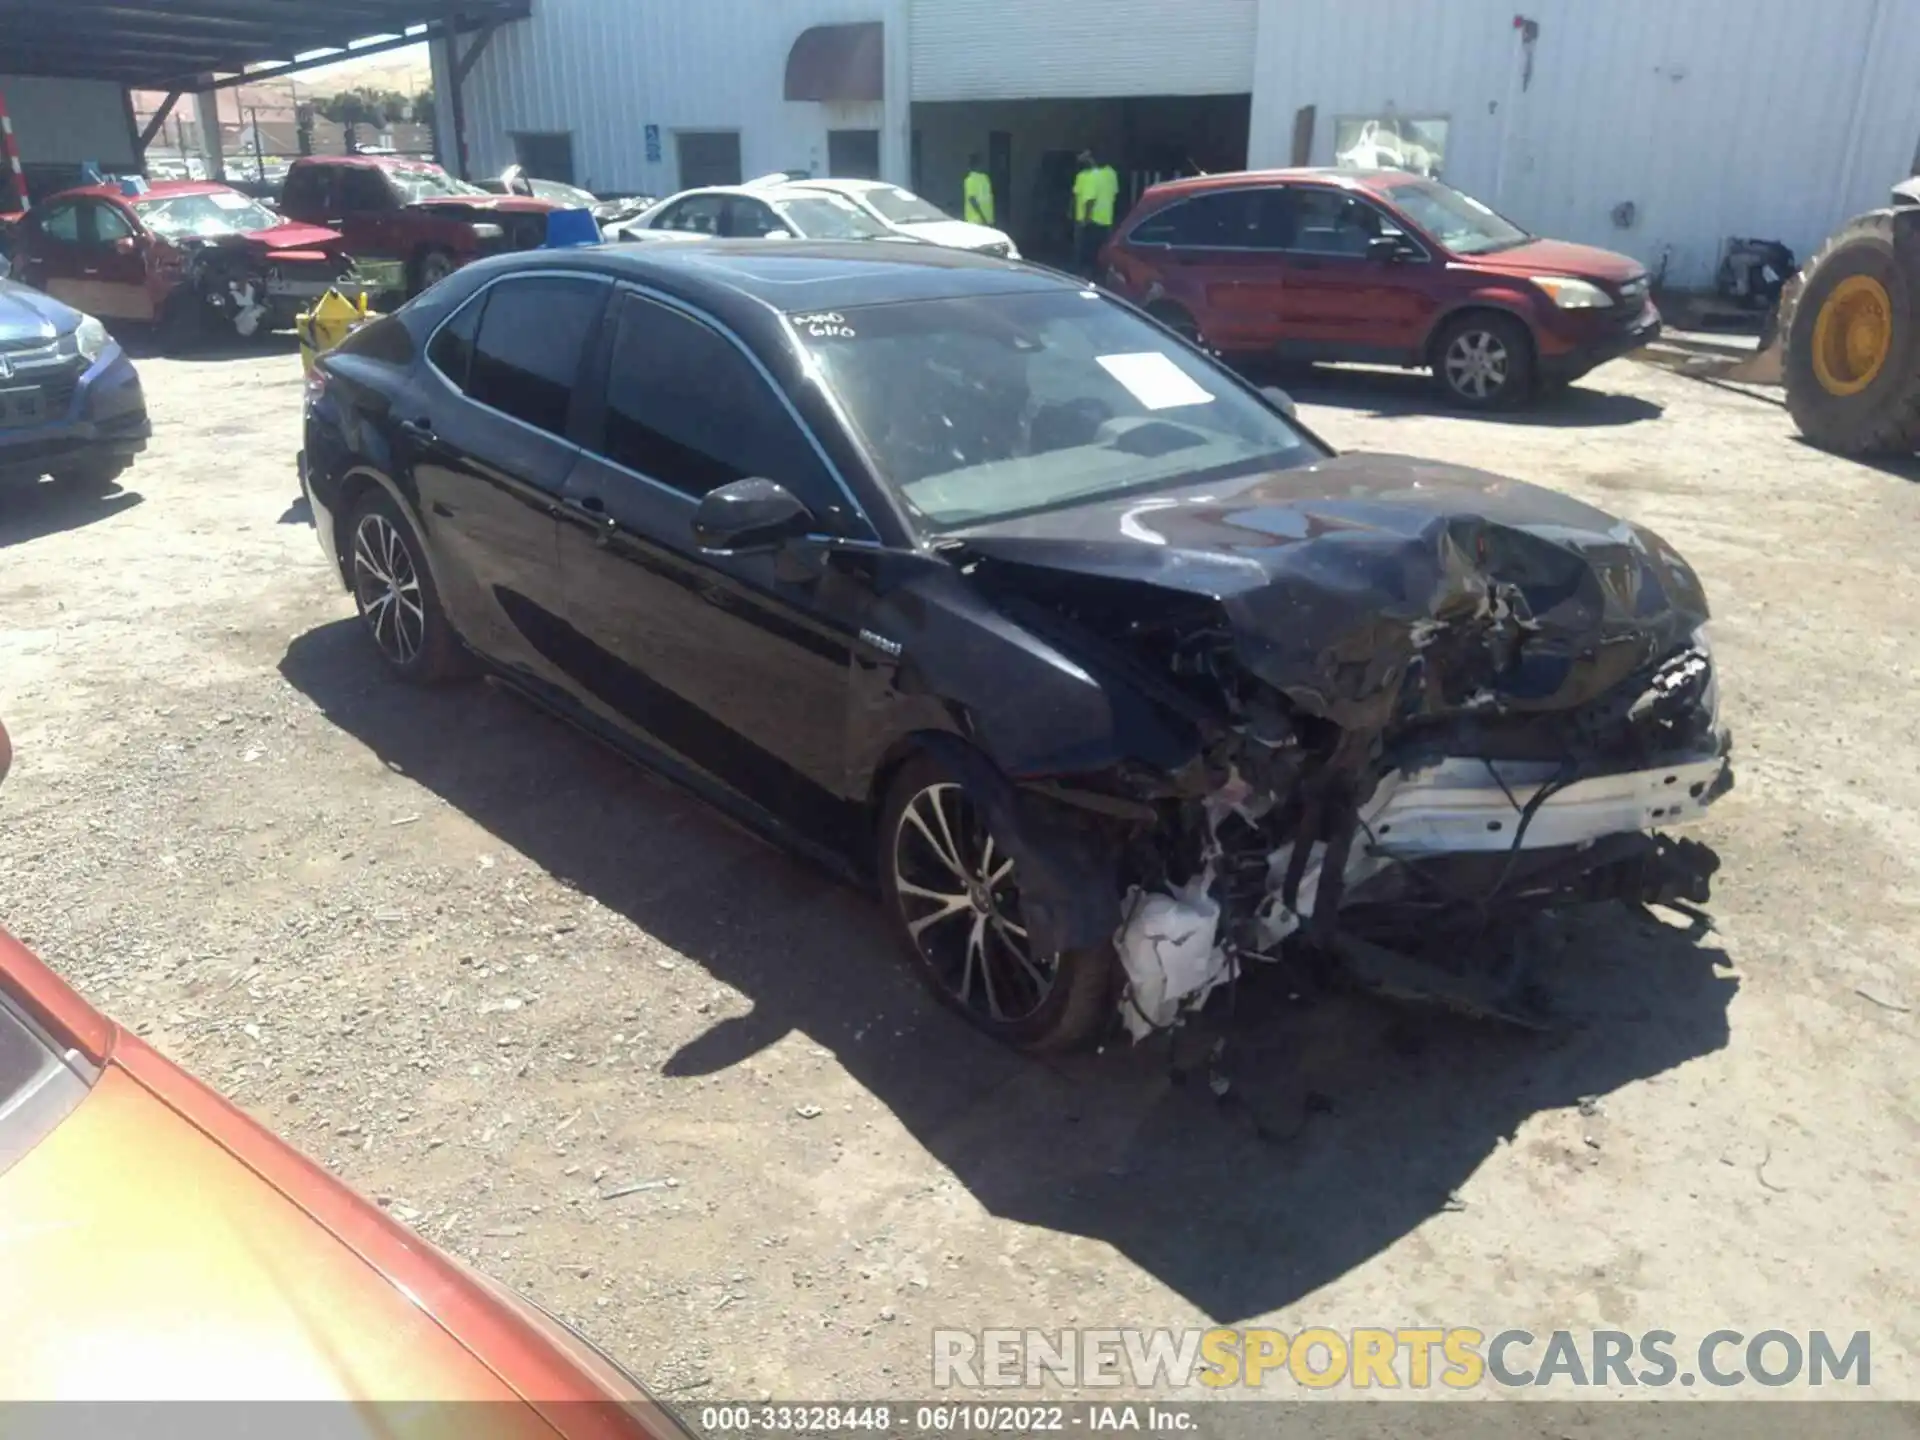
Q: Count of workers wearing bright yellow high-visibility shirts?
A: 3